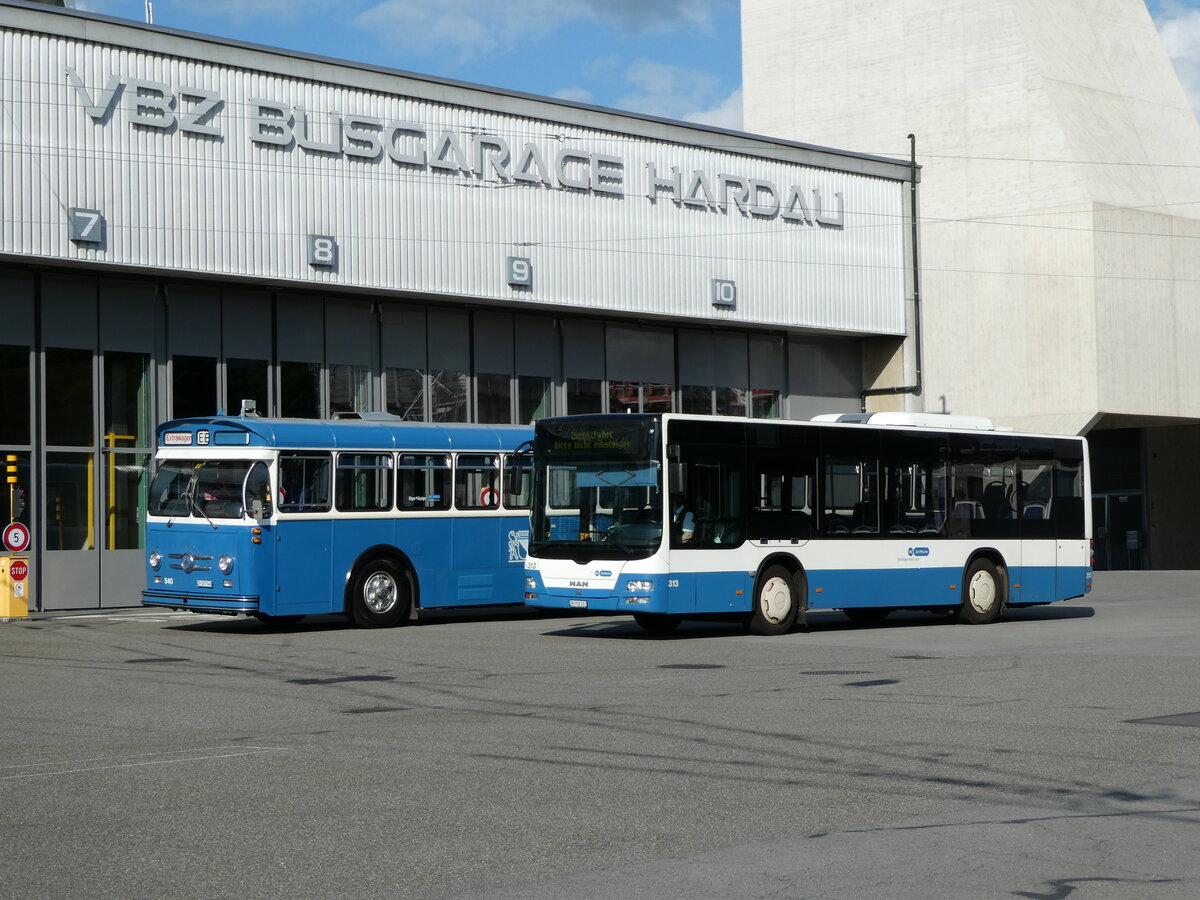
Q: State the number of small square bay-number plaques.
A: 4